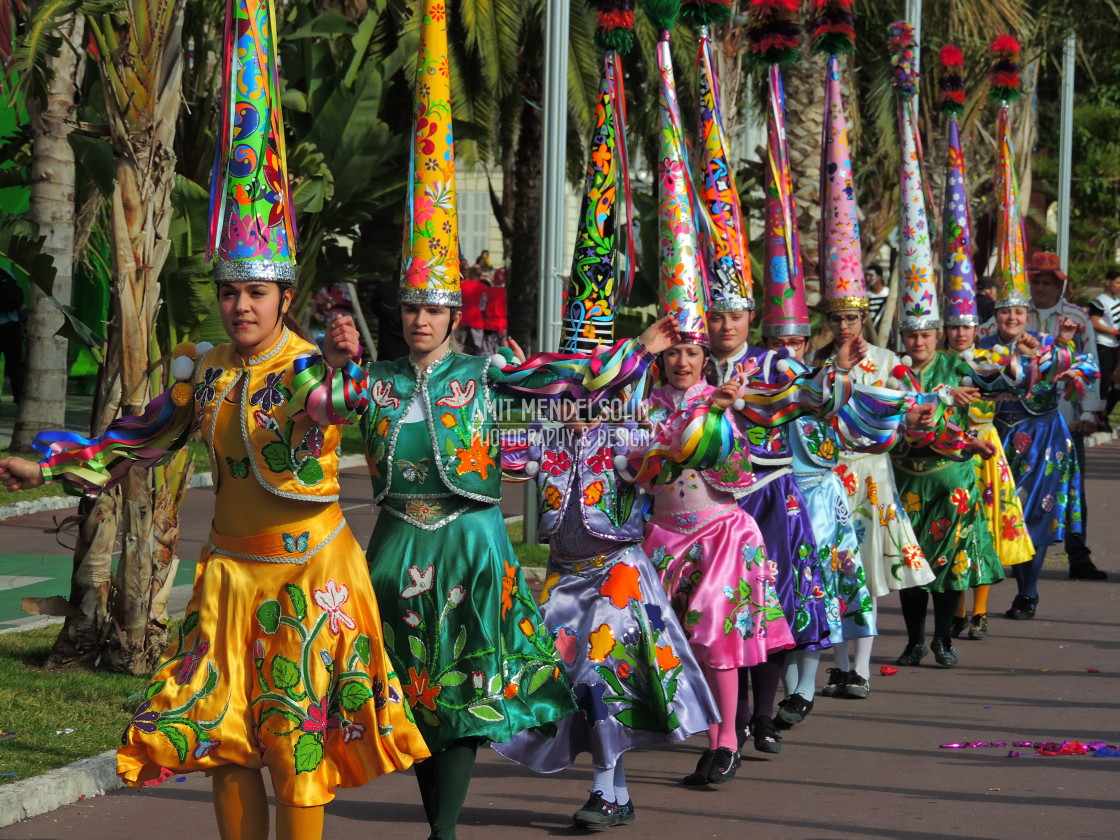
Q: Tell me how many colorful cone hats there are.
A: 10